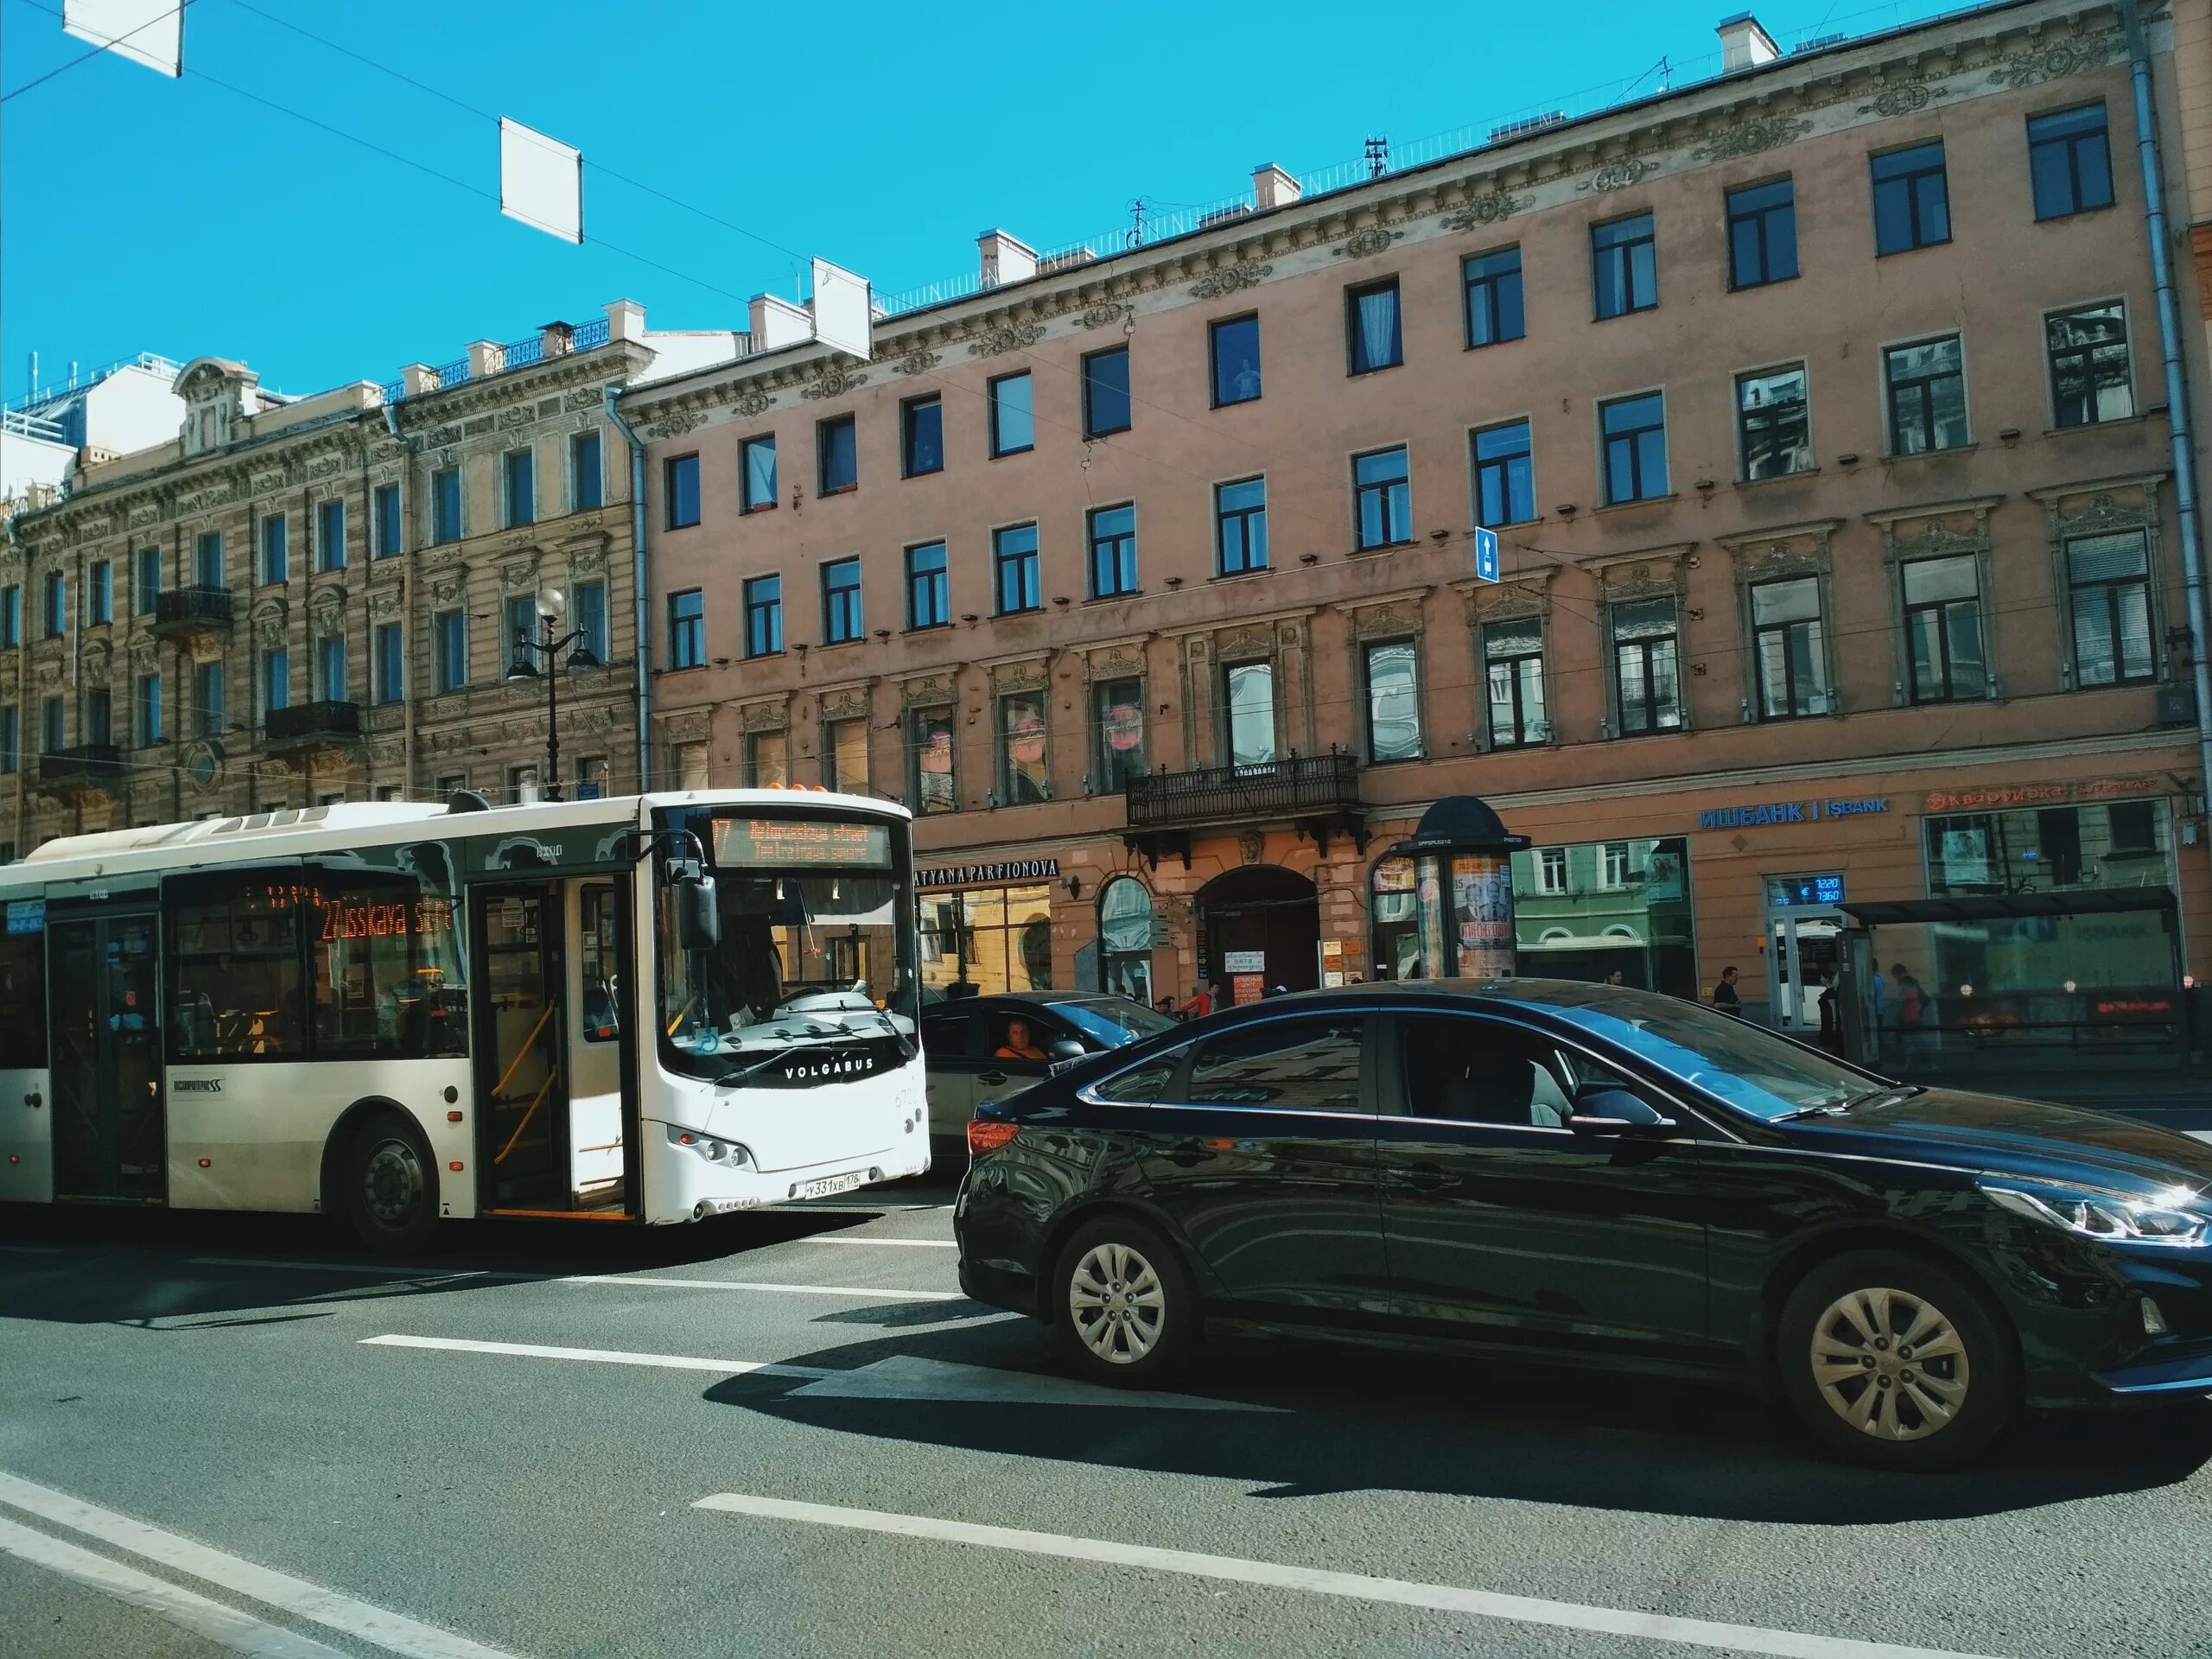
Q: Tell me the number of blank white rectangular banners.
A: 3